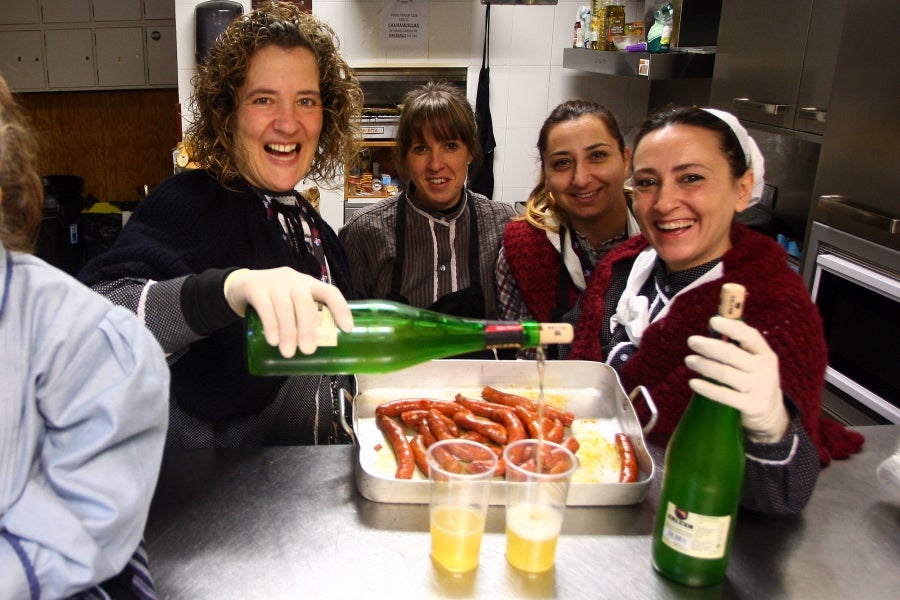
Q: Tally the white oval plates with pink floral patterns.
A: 0